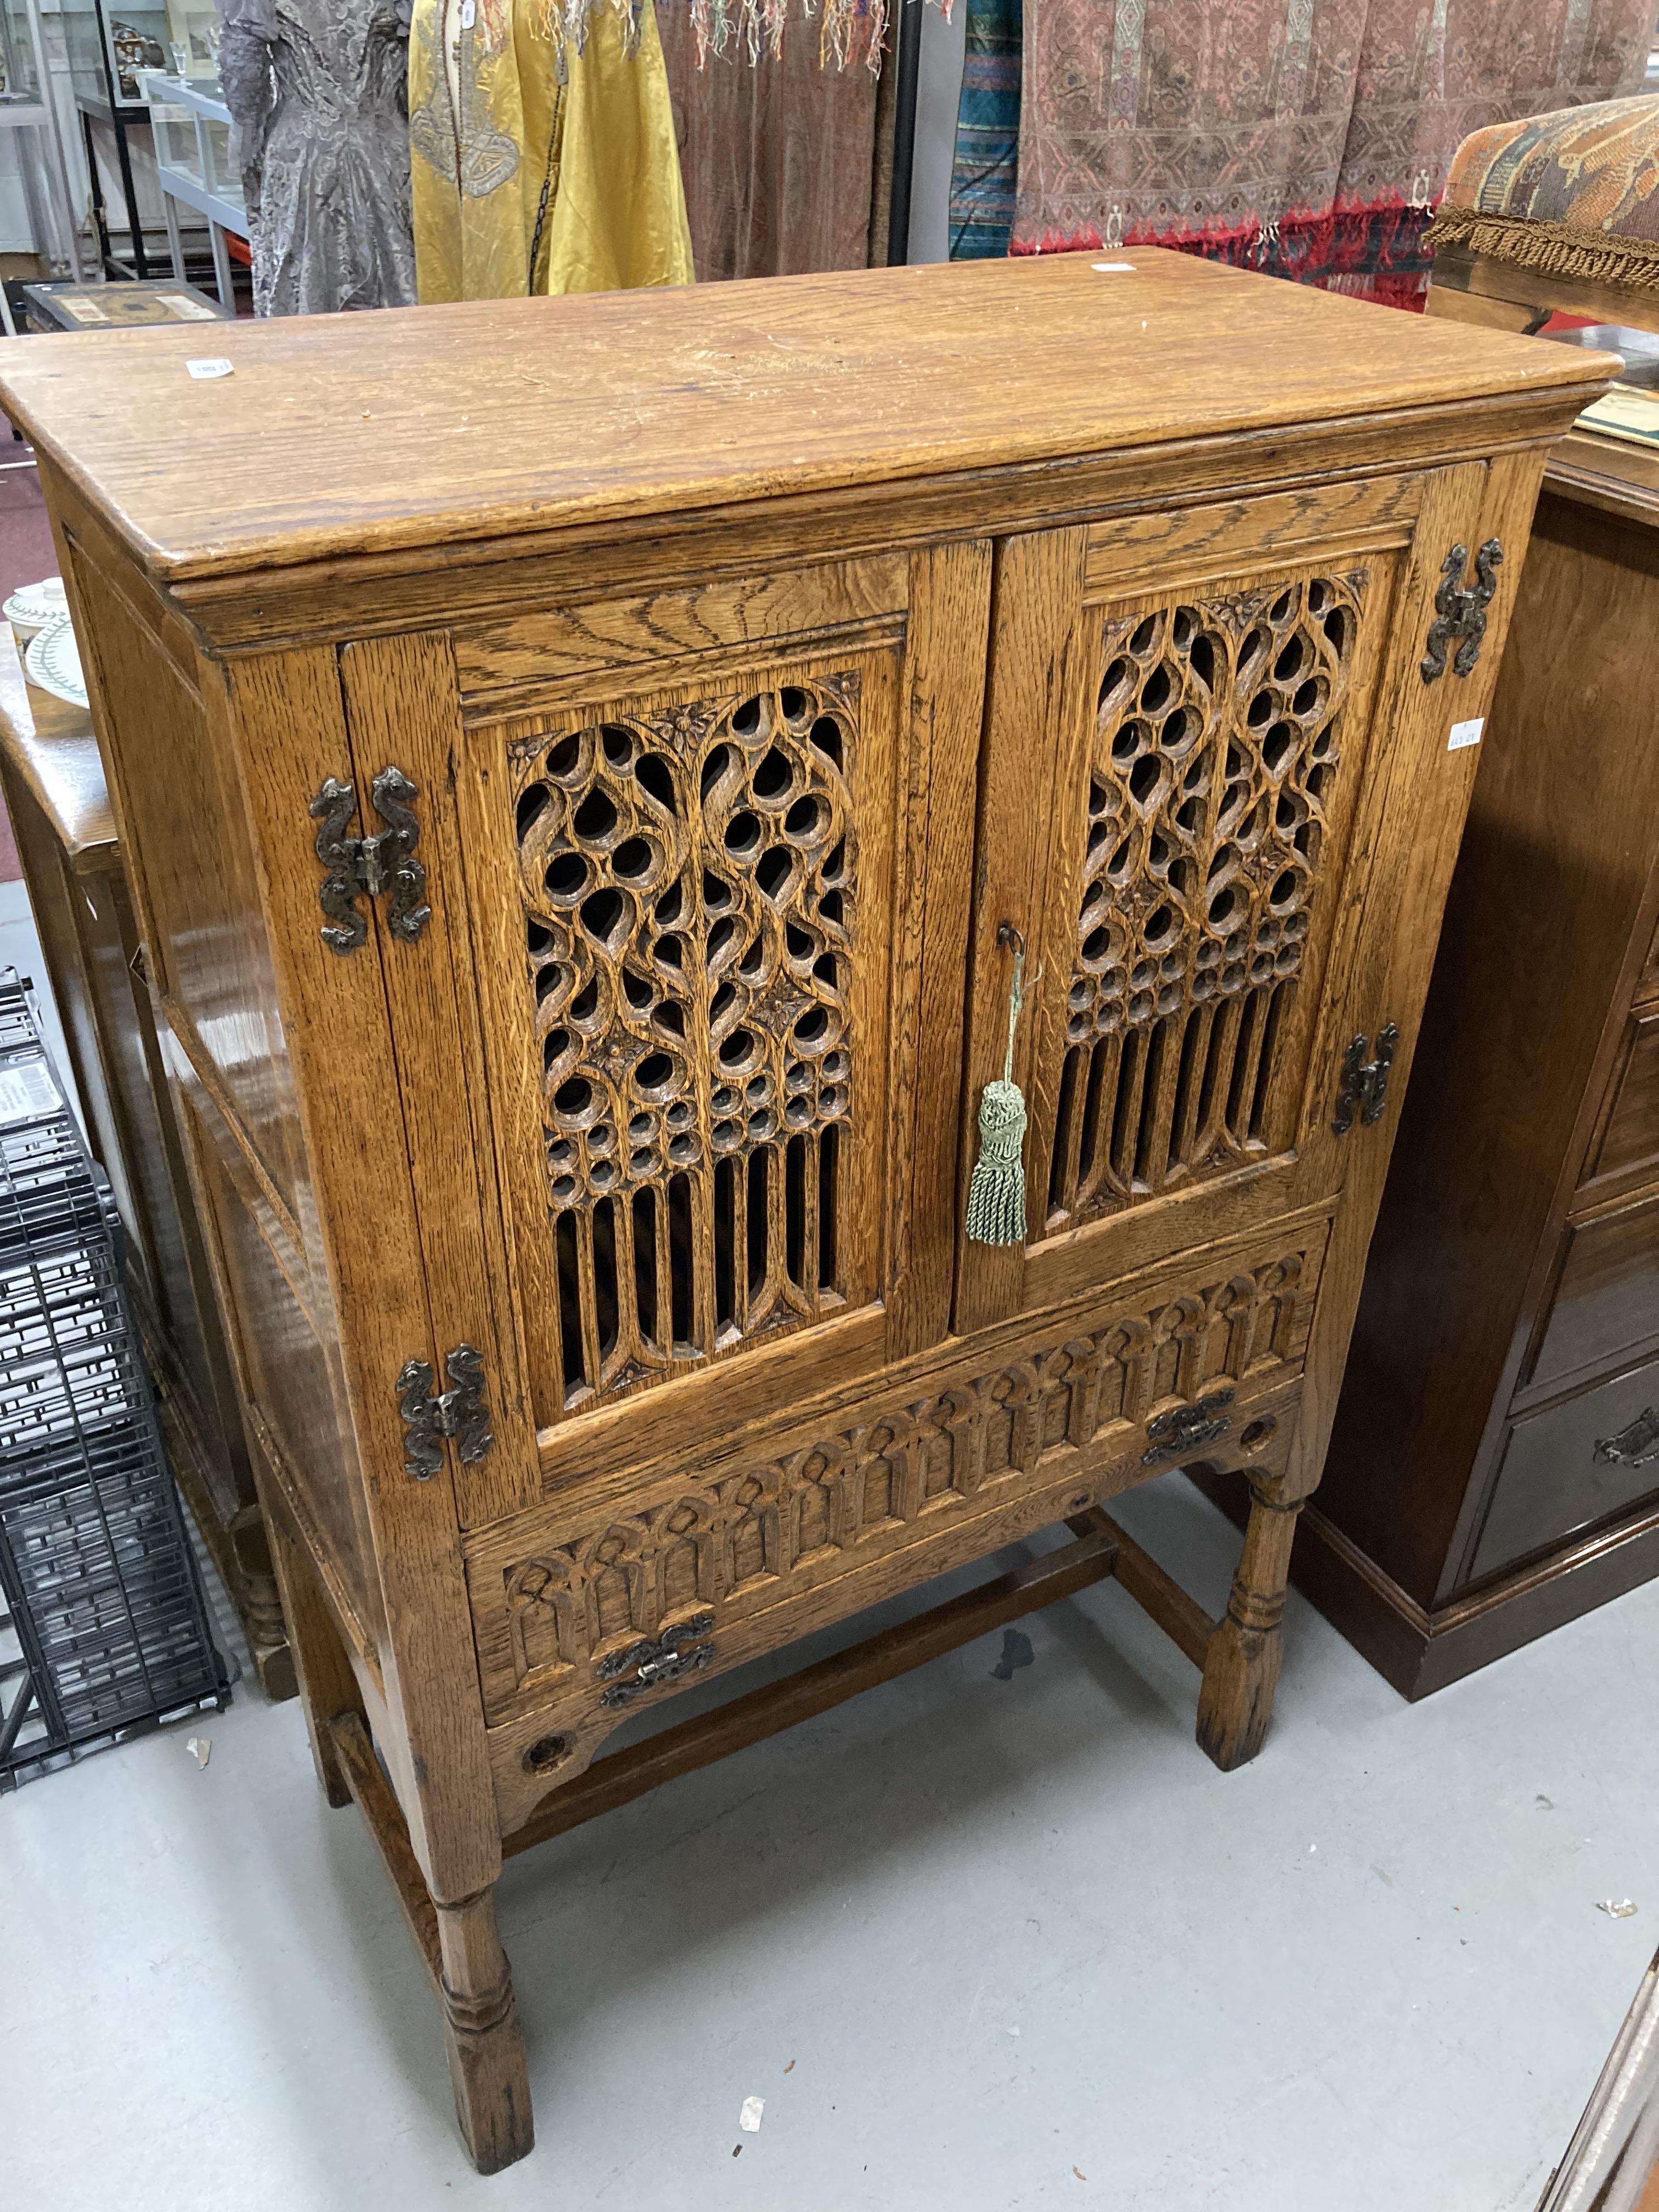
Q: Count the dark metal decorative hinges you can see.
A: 6